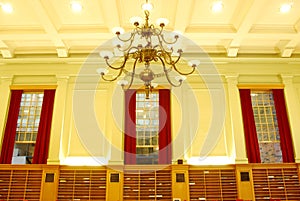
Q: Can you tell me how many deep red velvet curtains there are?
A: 6